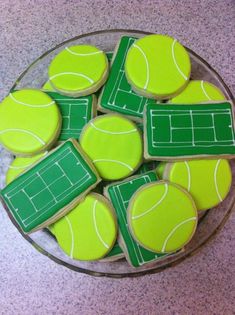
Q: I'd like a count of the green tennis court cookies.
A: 5